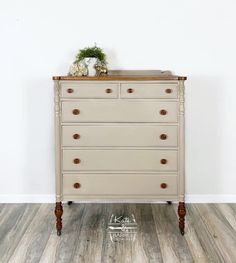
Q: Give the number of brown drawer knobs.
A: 12